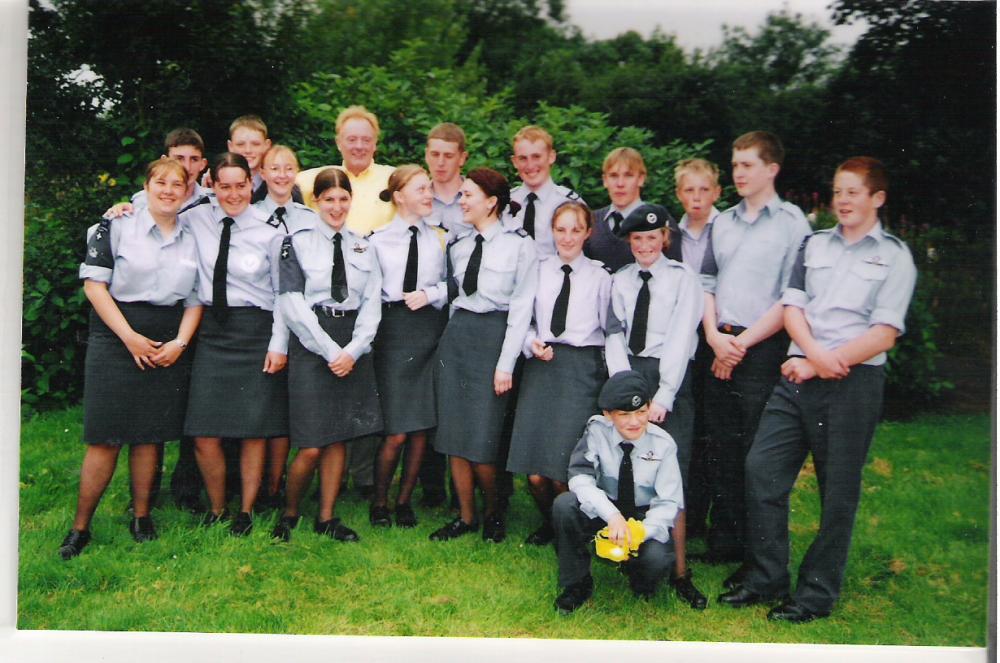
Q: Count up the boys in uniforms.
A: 9